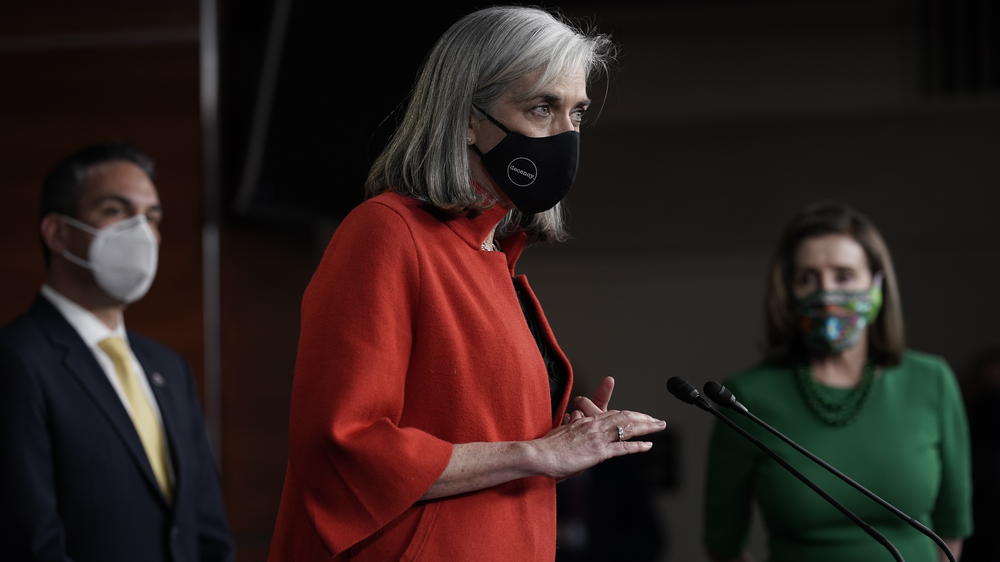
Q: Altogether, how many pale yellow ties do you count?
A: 1